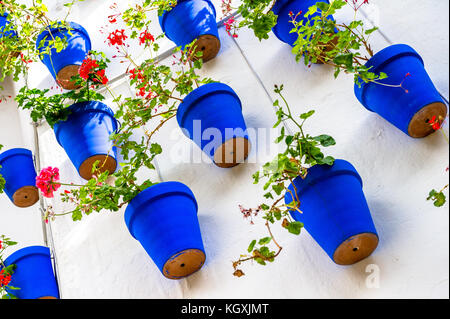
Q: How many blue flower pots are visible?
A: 11